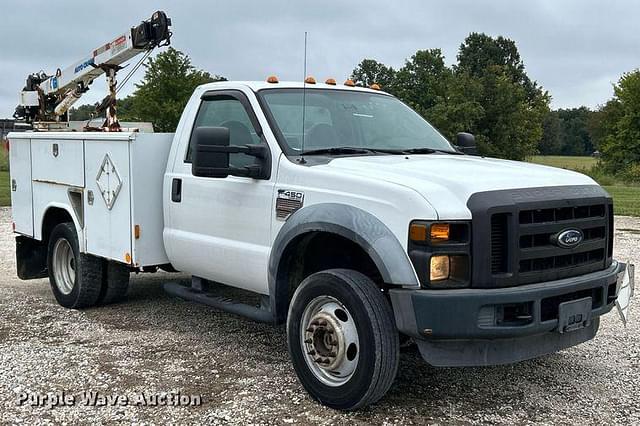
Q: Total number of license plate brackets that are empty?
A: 1